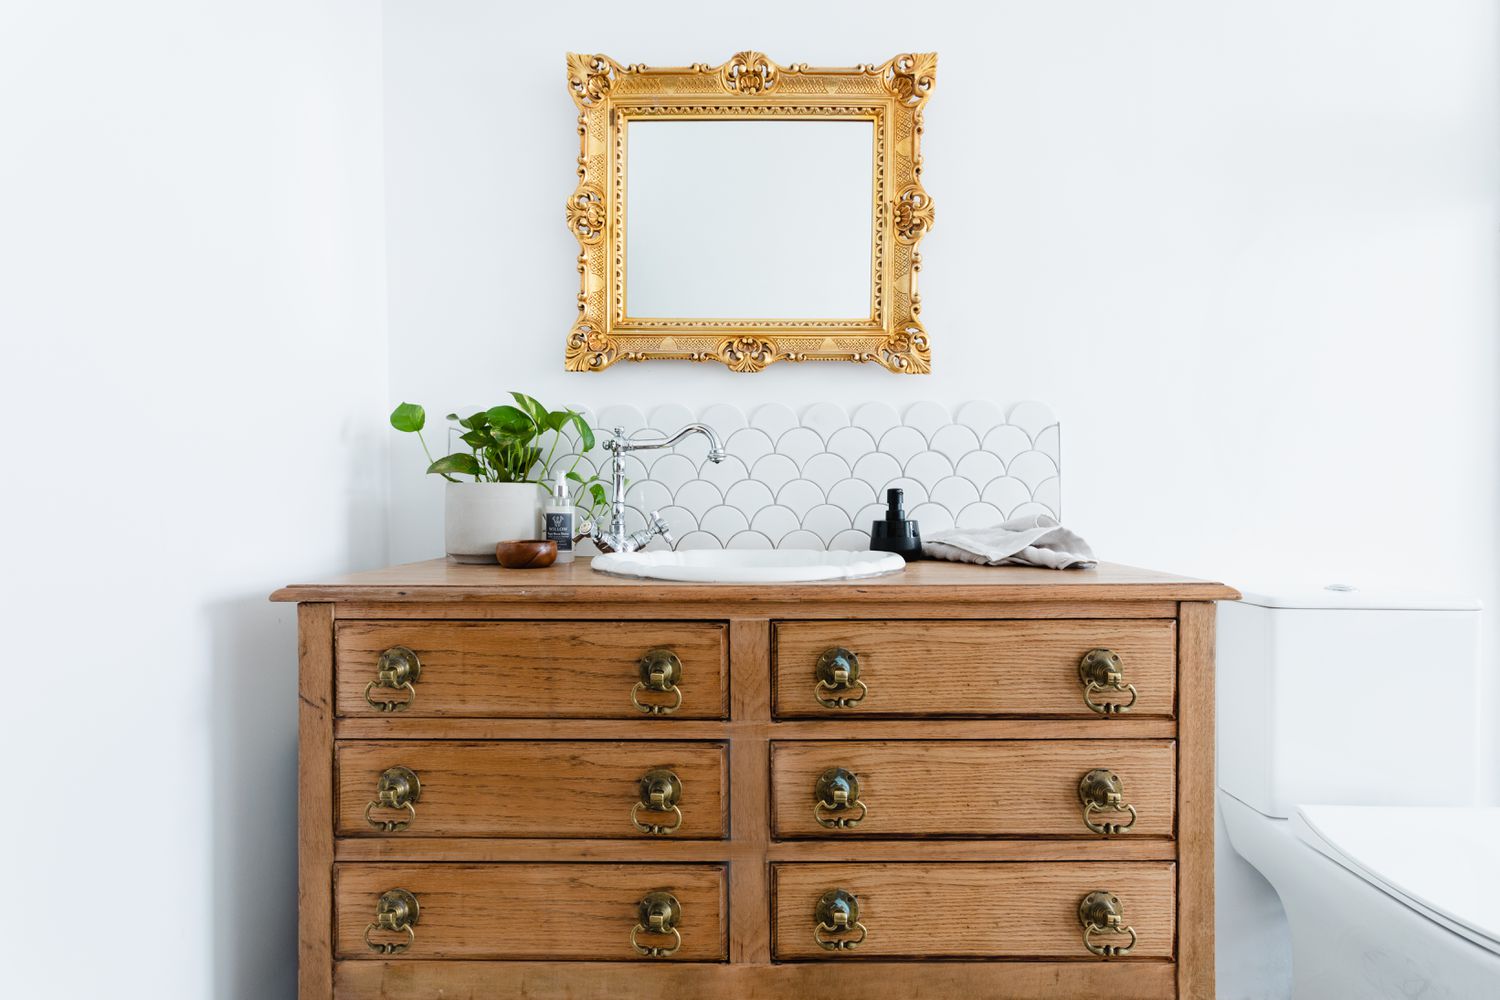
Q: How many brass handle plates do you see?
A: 12